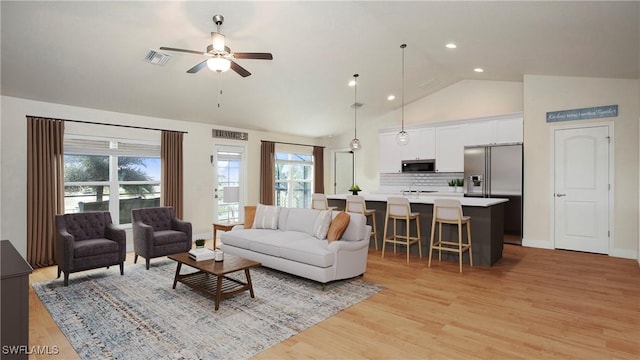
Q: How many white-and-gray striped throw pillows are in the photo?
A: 2